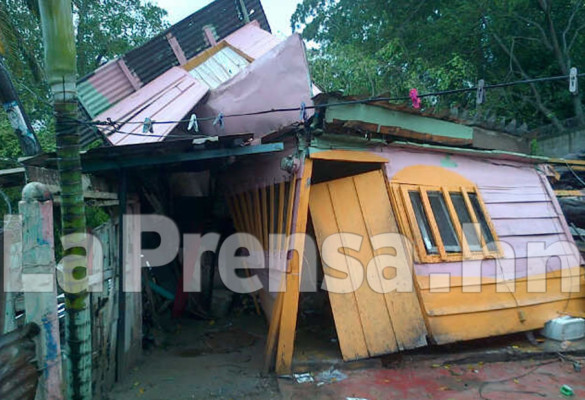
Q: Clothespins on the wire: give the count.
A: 7